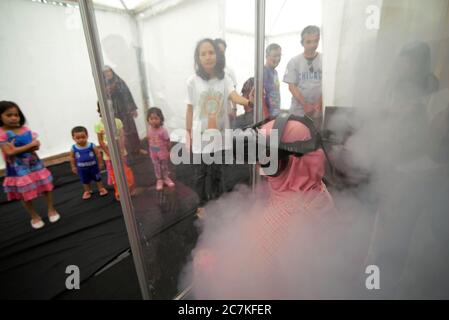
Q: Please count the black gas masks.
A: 1